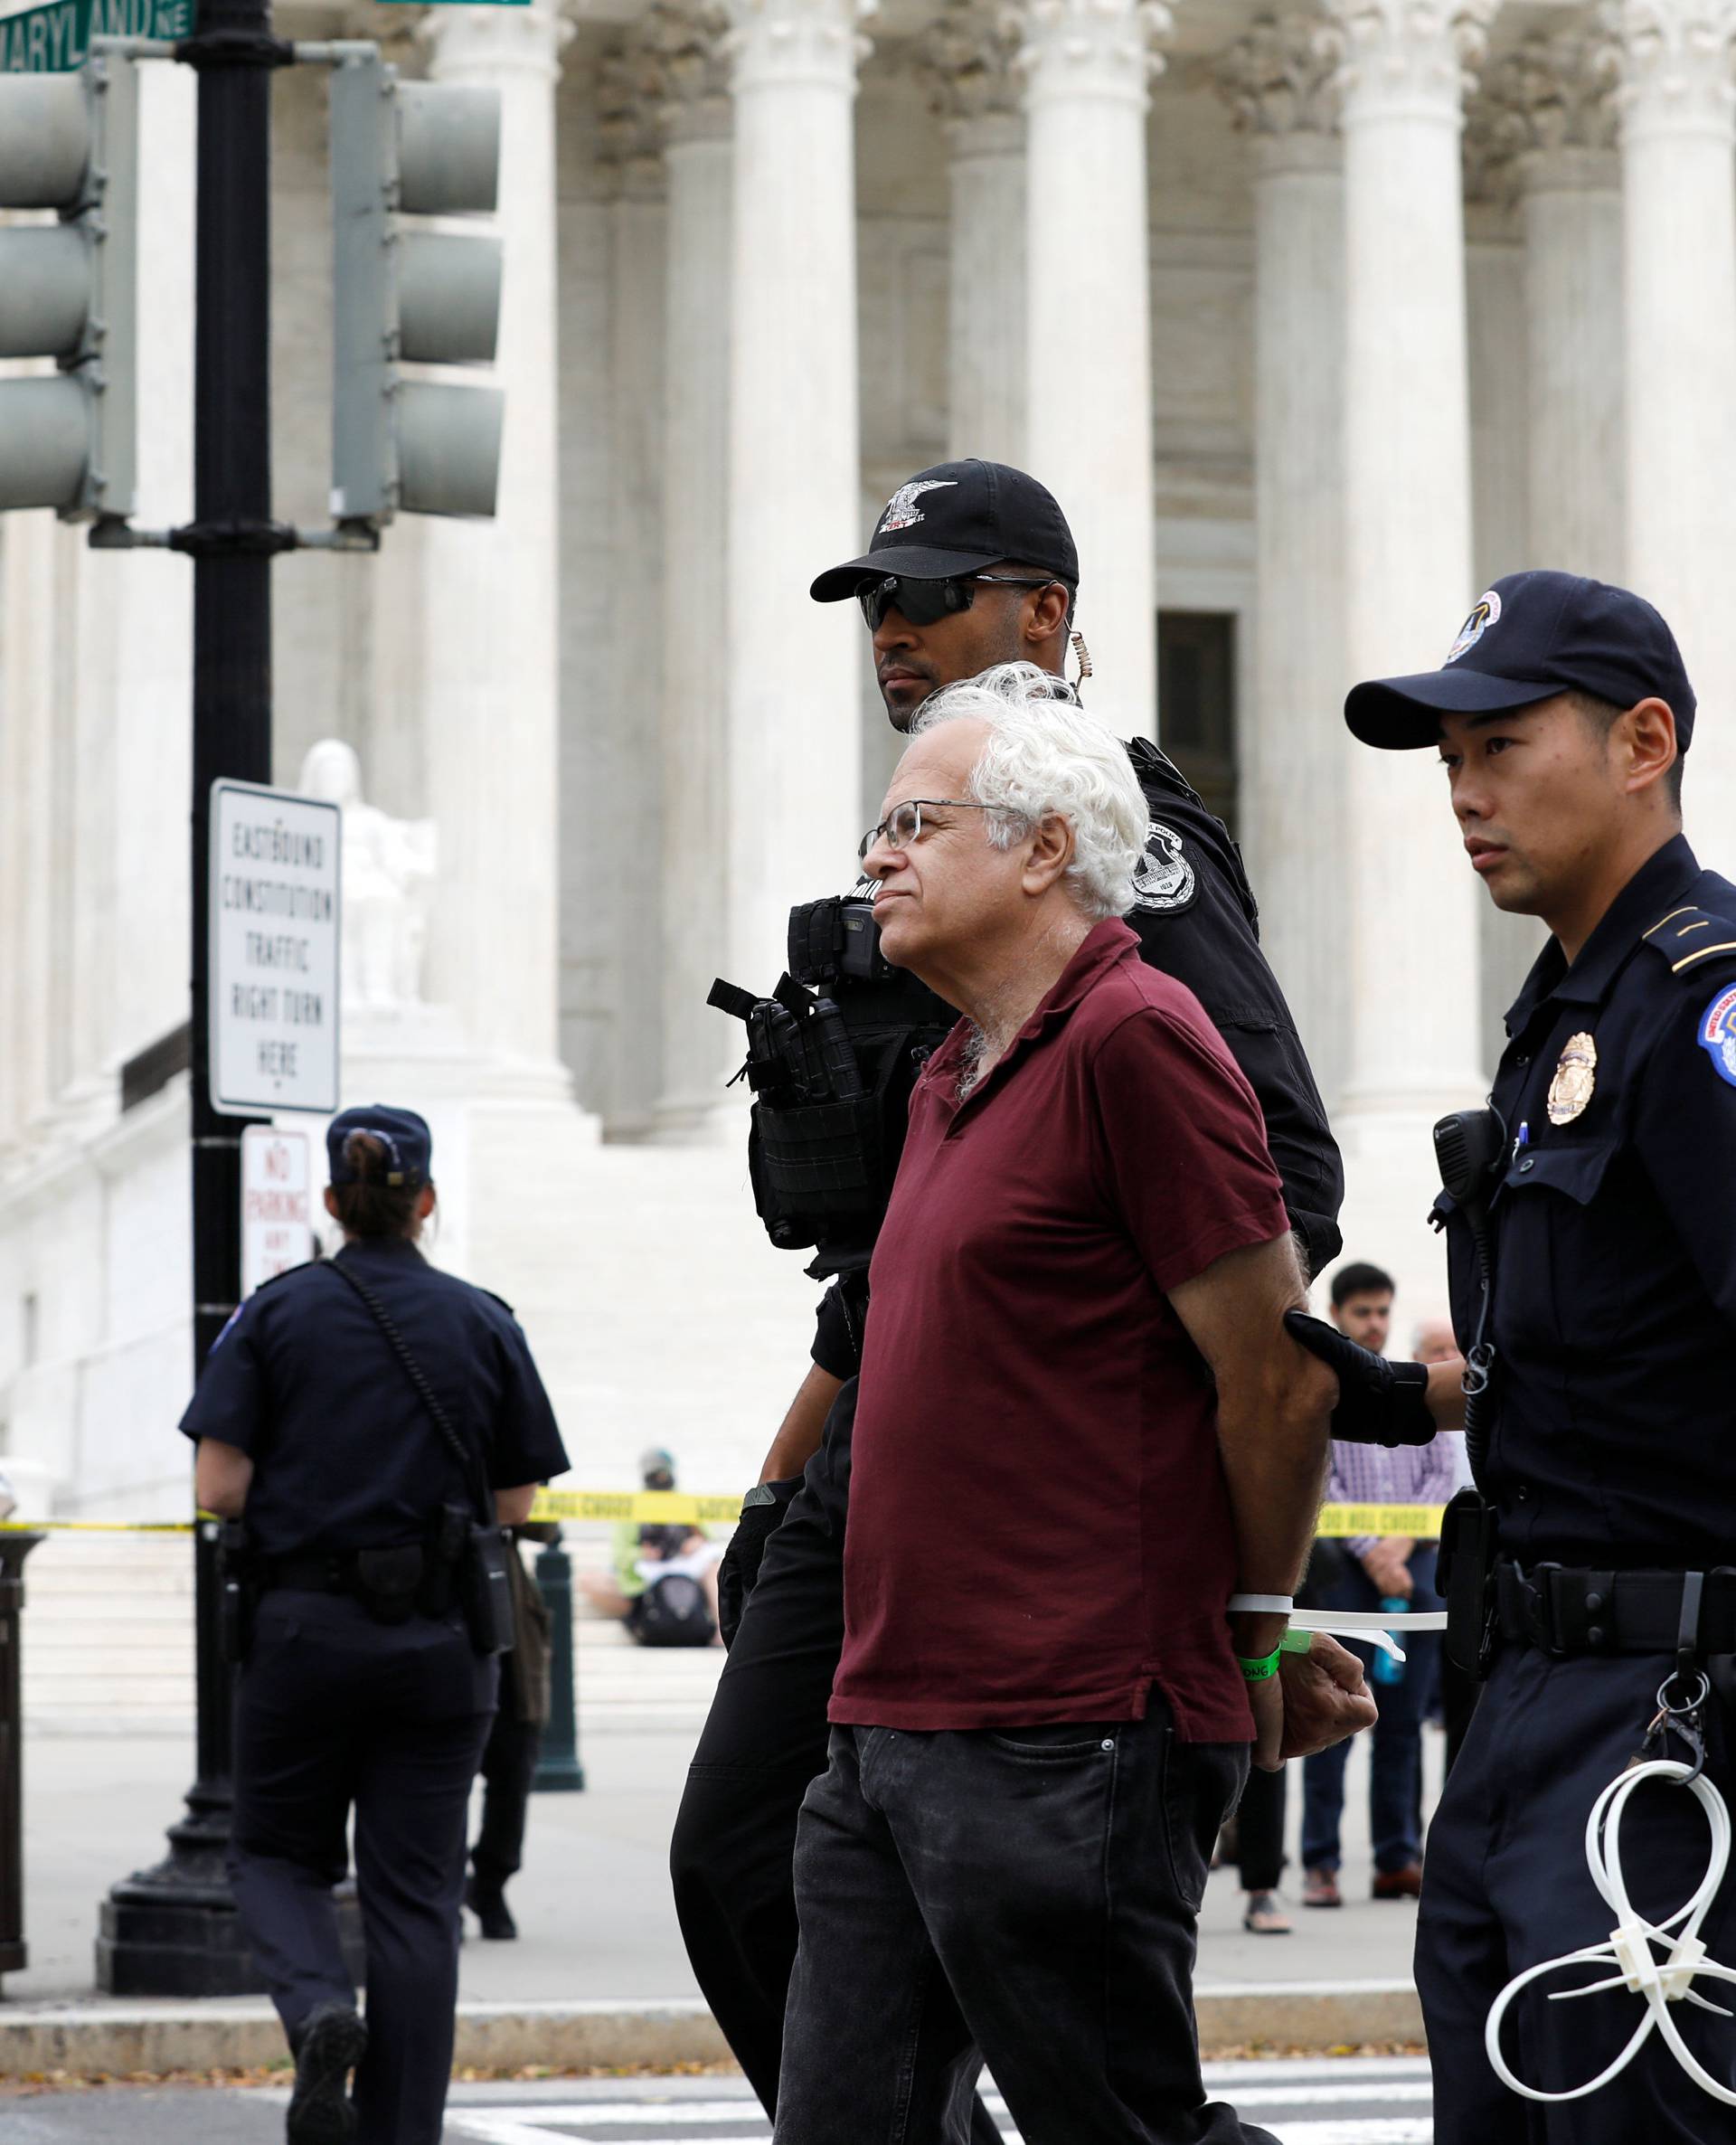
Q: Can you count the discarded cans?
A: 0